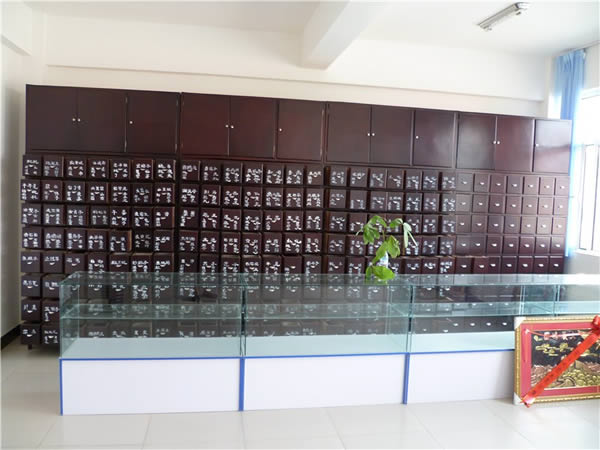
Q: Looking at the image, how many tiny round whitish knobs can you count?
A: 12